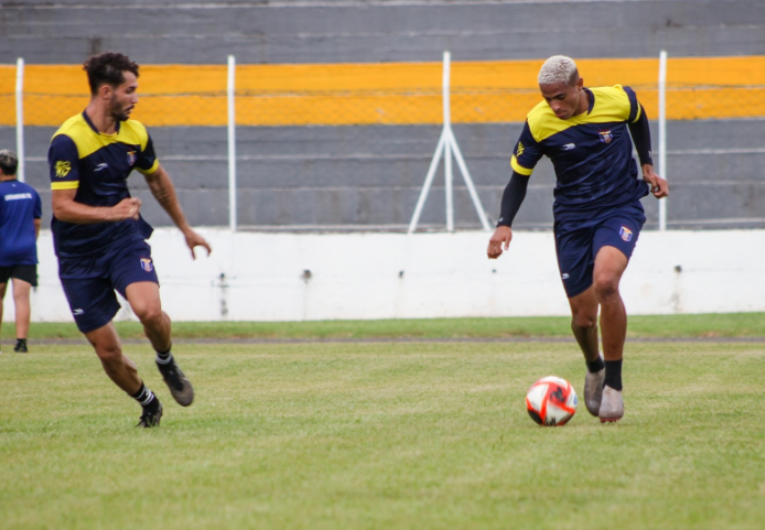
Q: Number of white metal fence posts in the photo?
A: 4